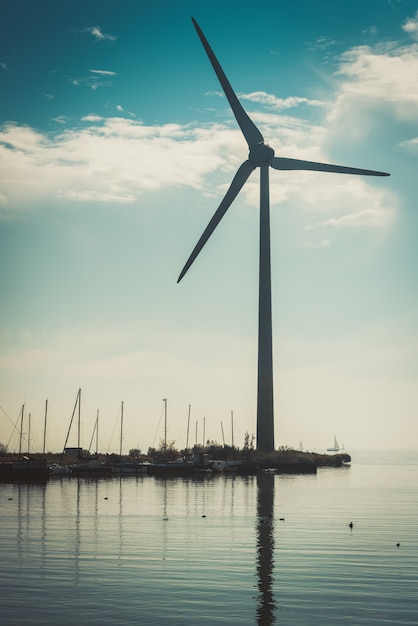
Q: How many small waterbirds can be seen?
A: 7